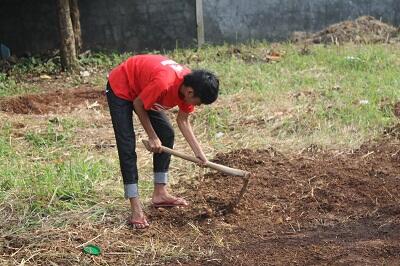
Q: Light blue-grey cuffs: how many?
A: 2